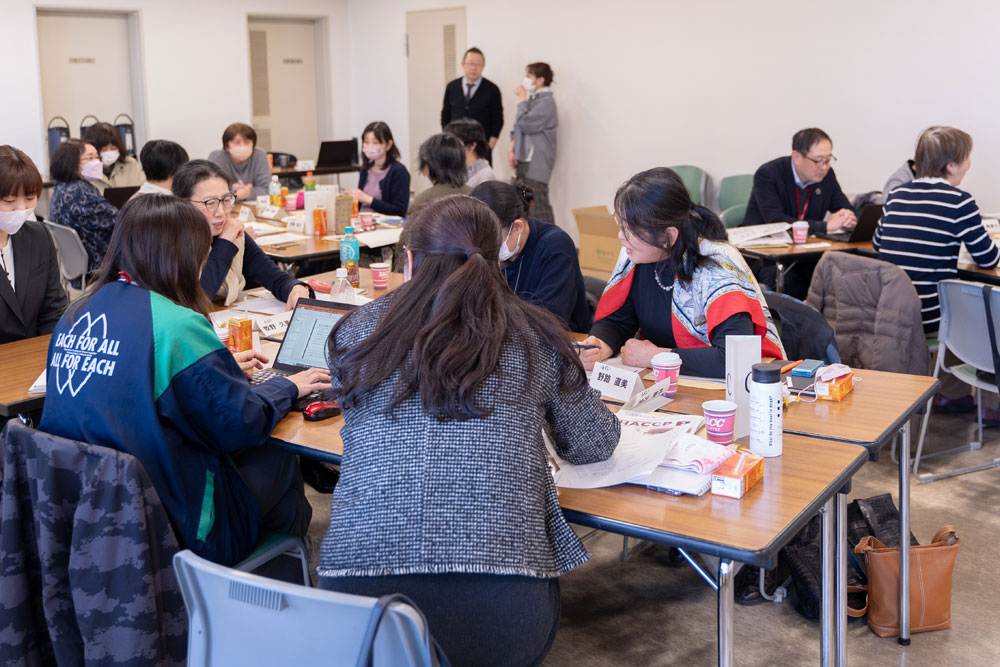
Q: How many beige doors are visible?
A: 3